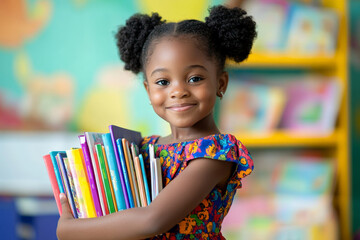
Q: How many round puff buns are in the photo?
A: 2